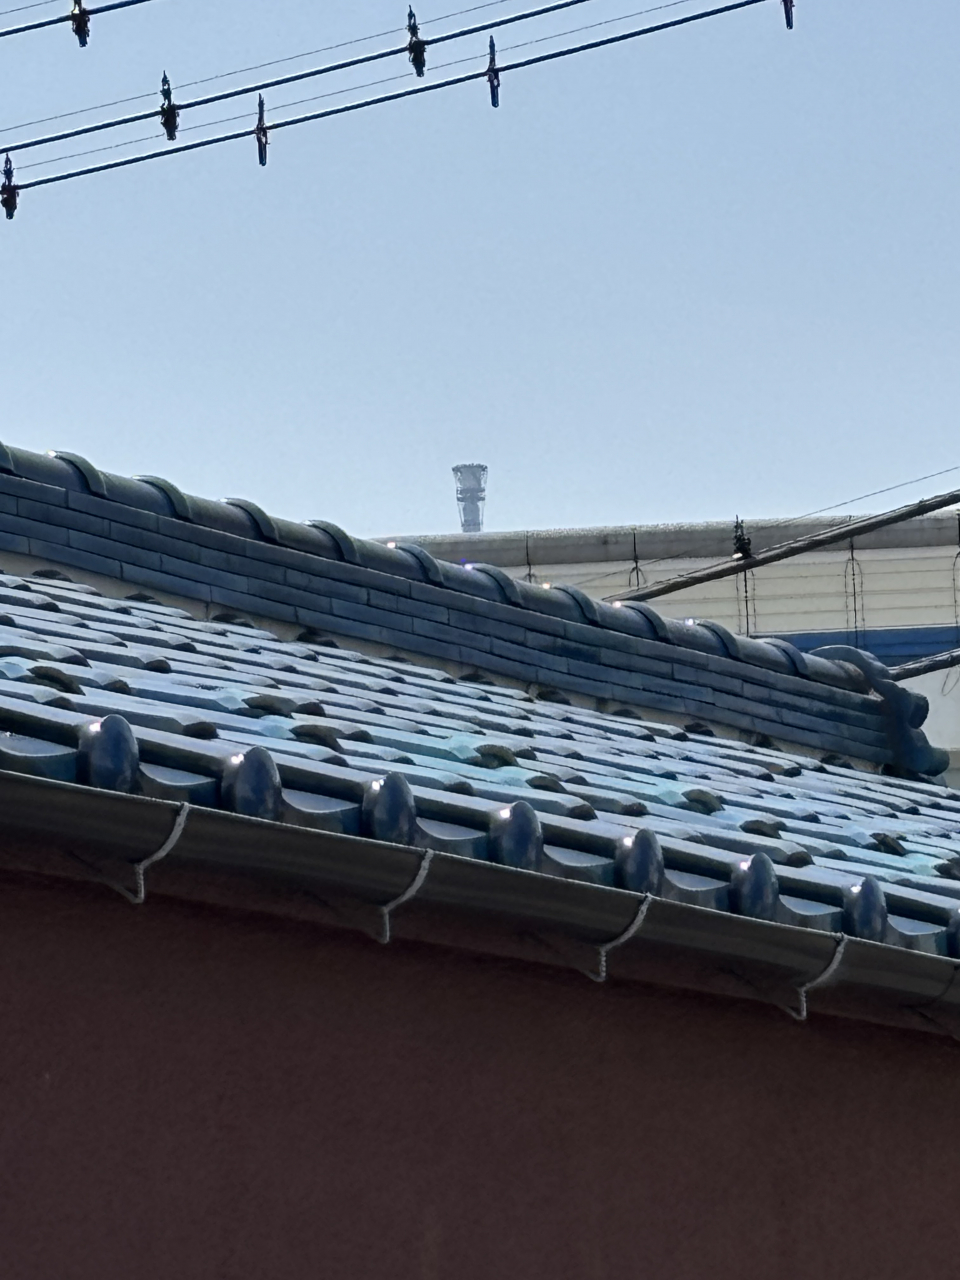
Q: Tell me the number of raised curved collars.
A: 11